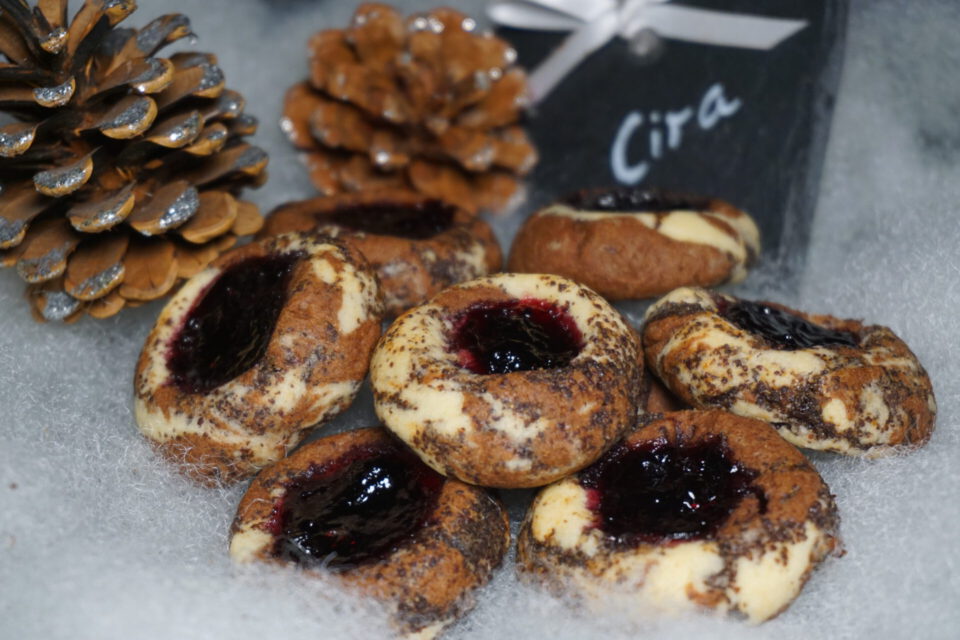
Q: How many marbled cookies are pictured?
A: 7